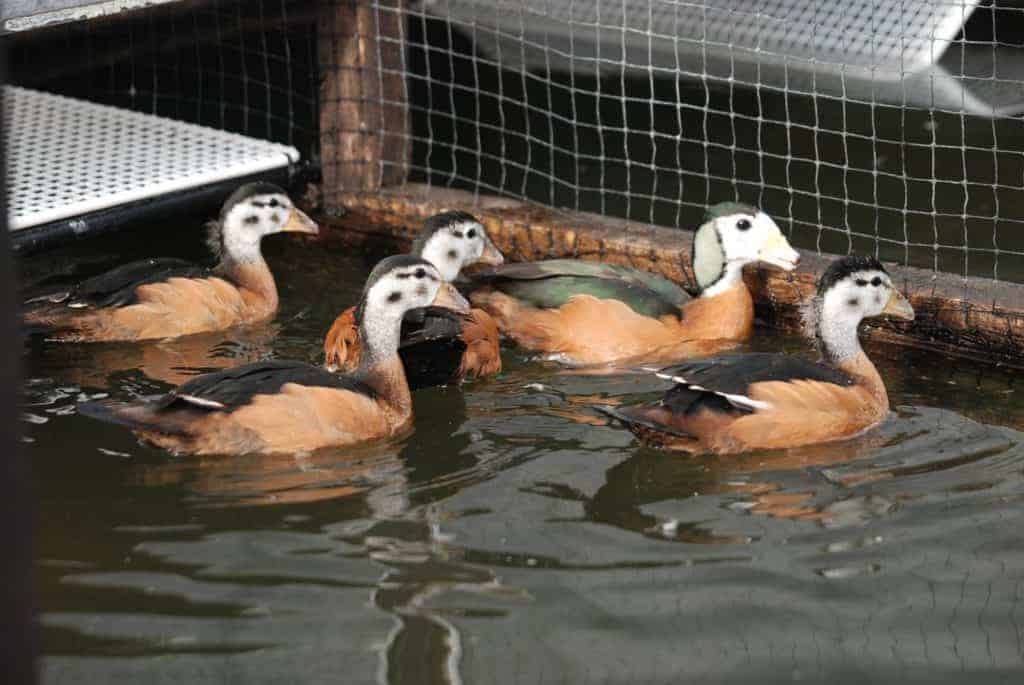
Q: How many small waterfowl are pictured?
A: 5